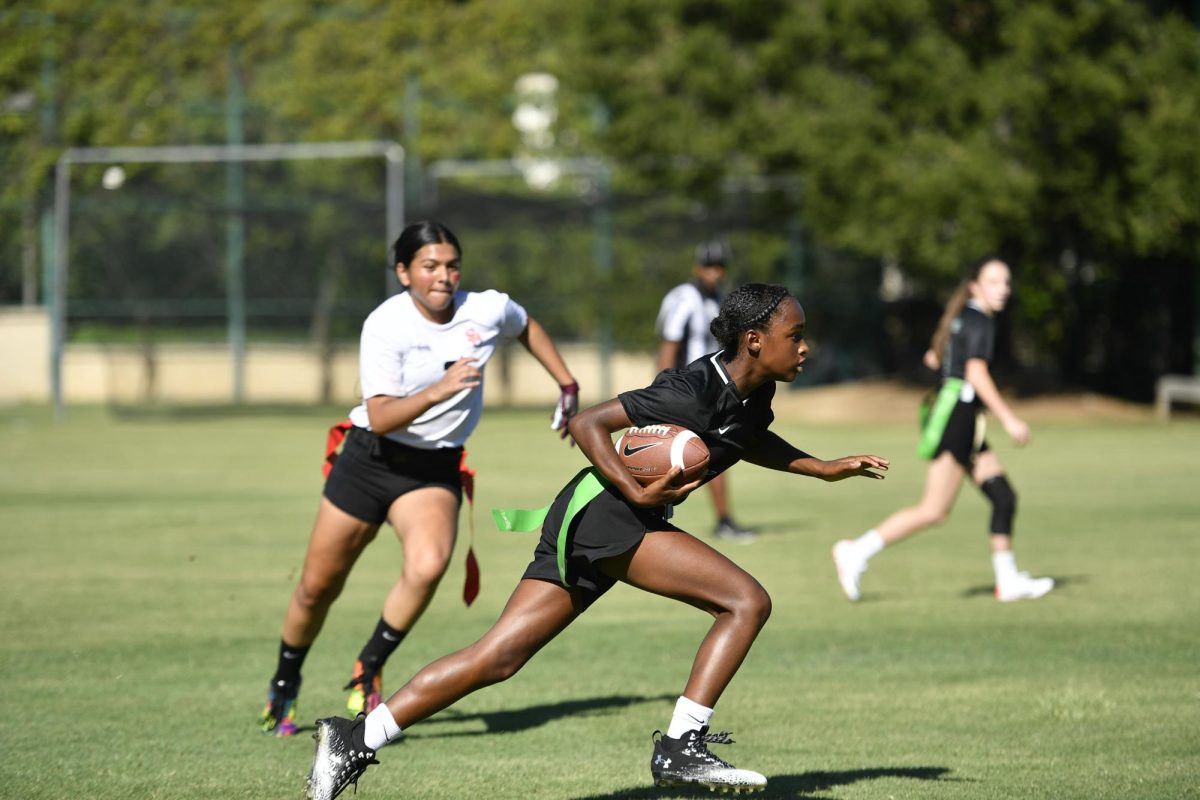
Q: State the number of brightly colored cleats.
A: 2